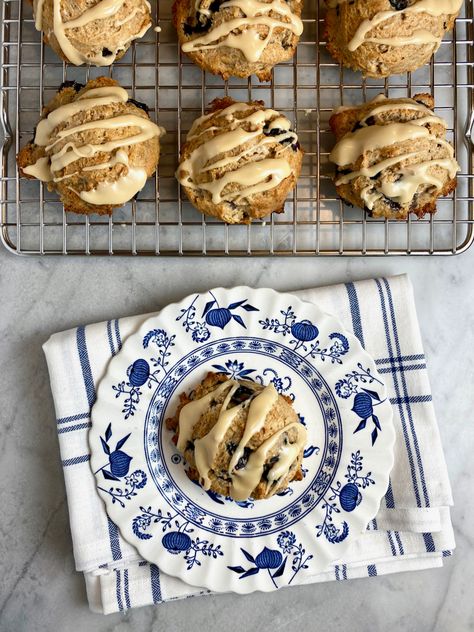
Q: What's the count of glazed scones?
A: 7